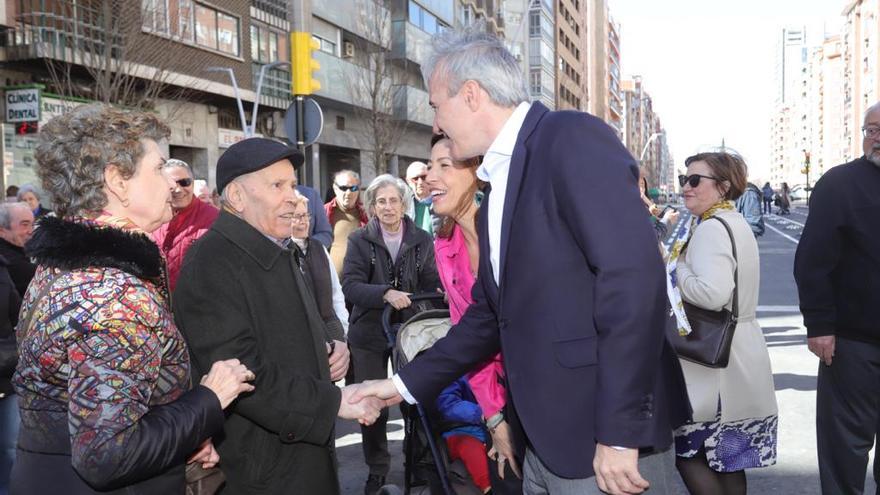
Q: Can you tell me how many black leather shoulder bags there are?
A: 1